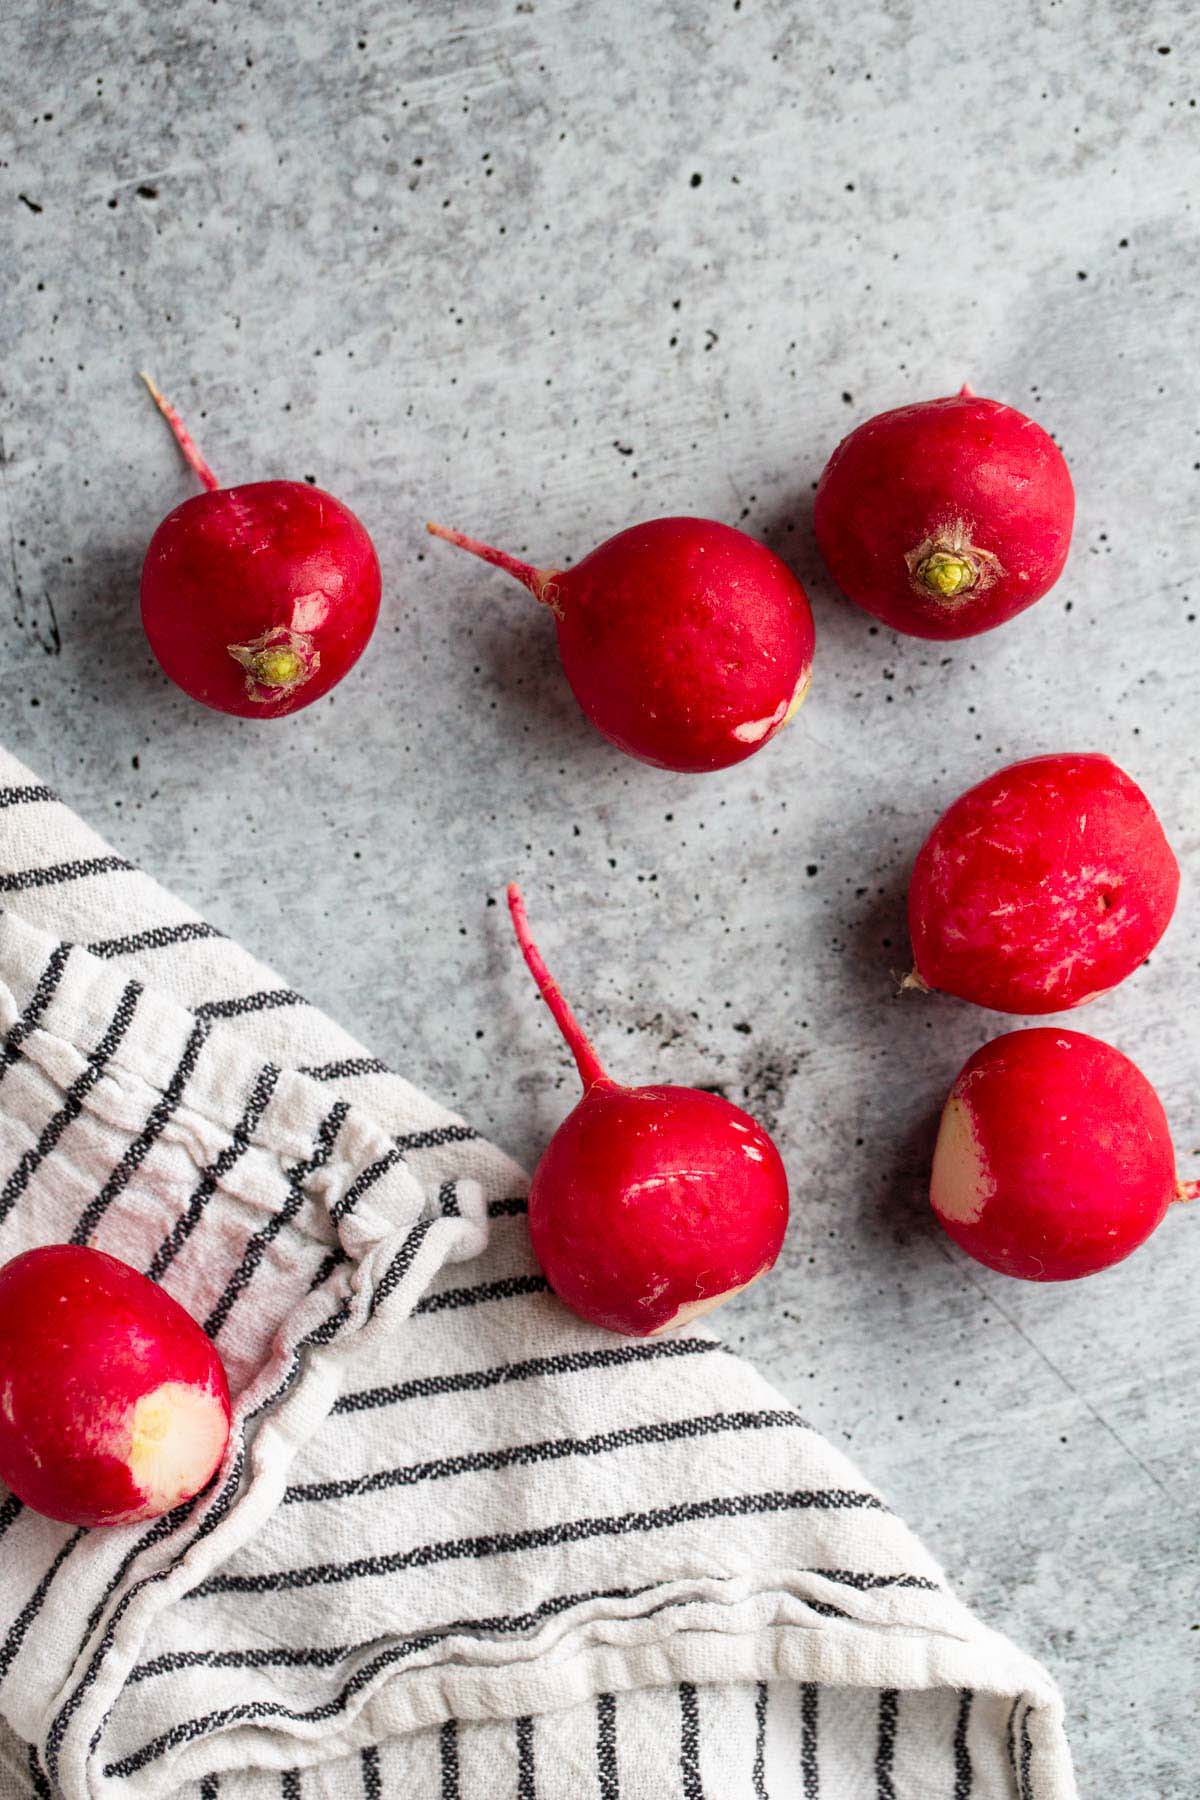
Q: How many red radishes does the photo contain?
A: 7